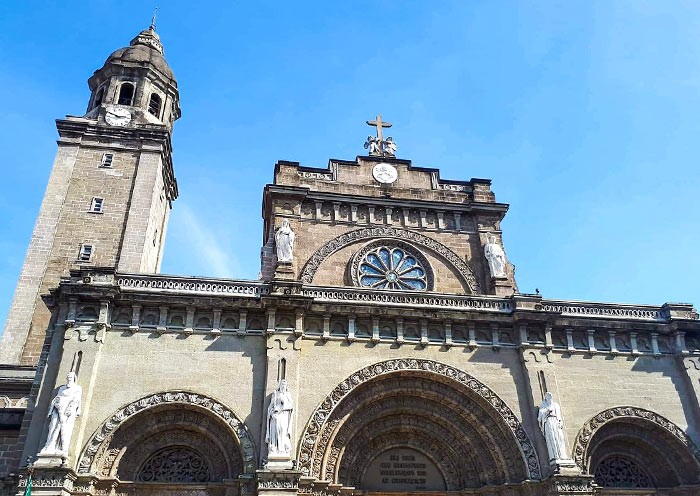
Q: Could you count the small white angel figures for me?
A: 2